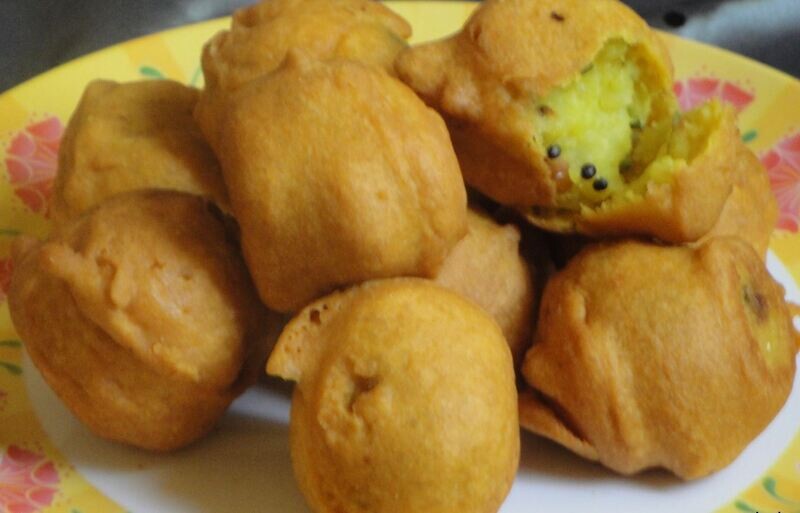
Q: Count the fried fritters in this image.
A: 9